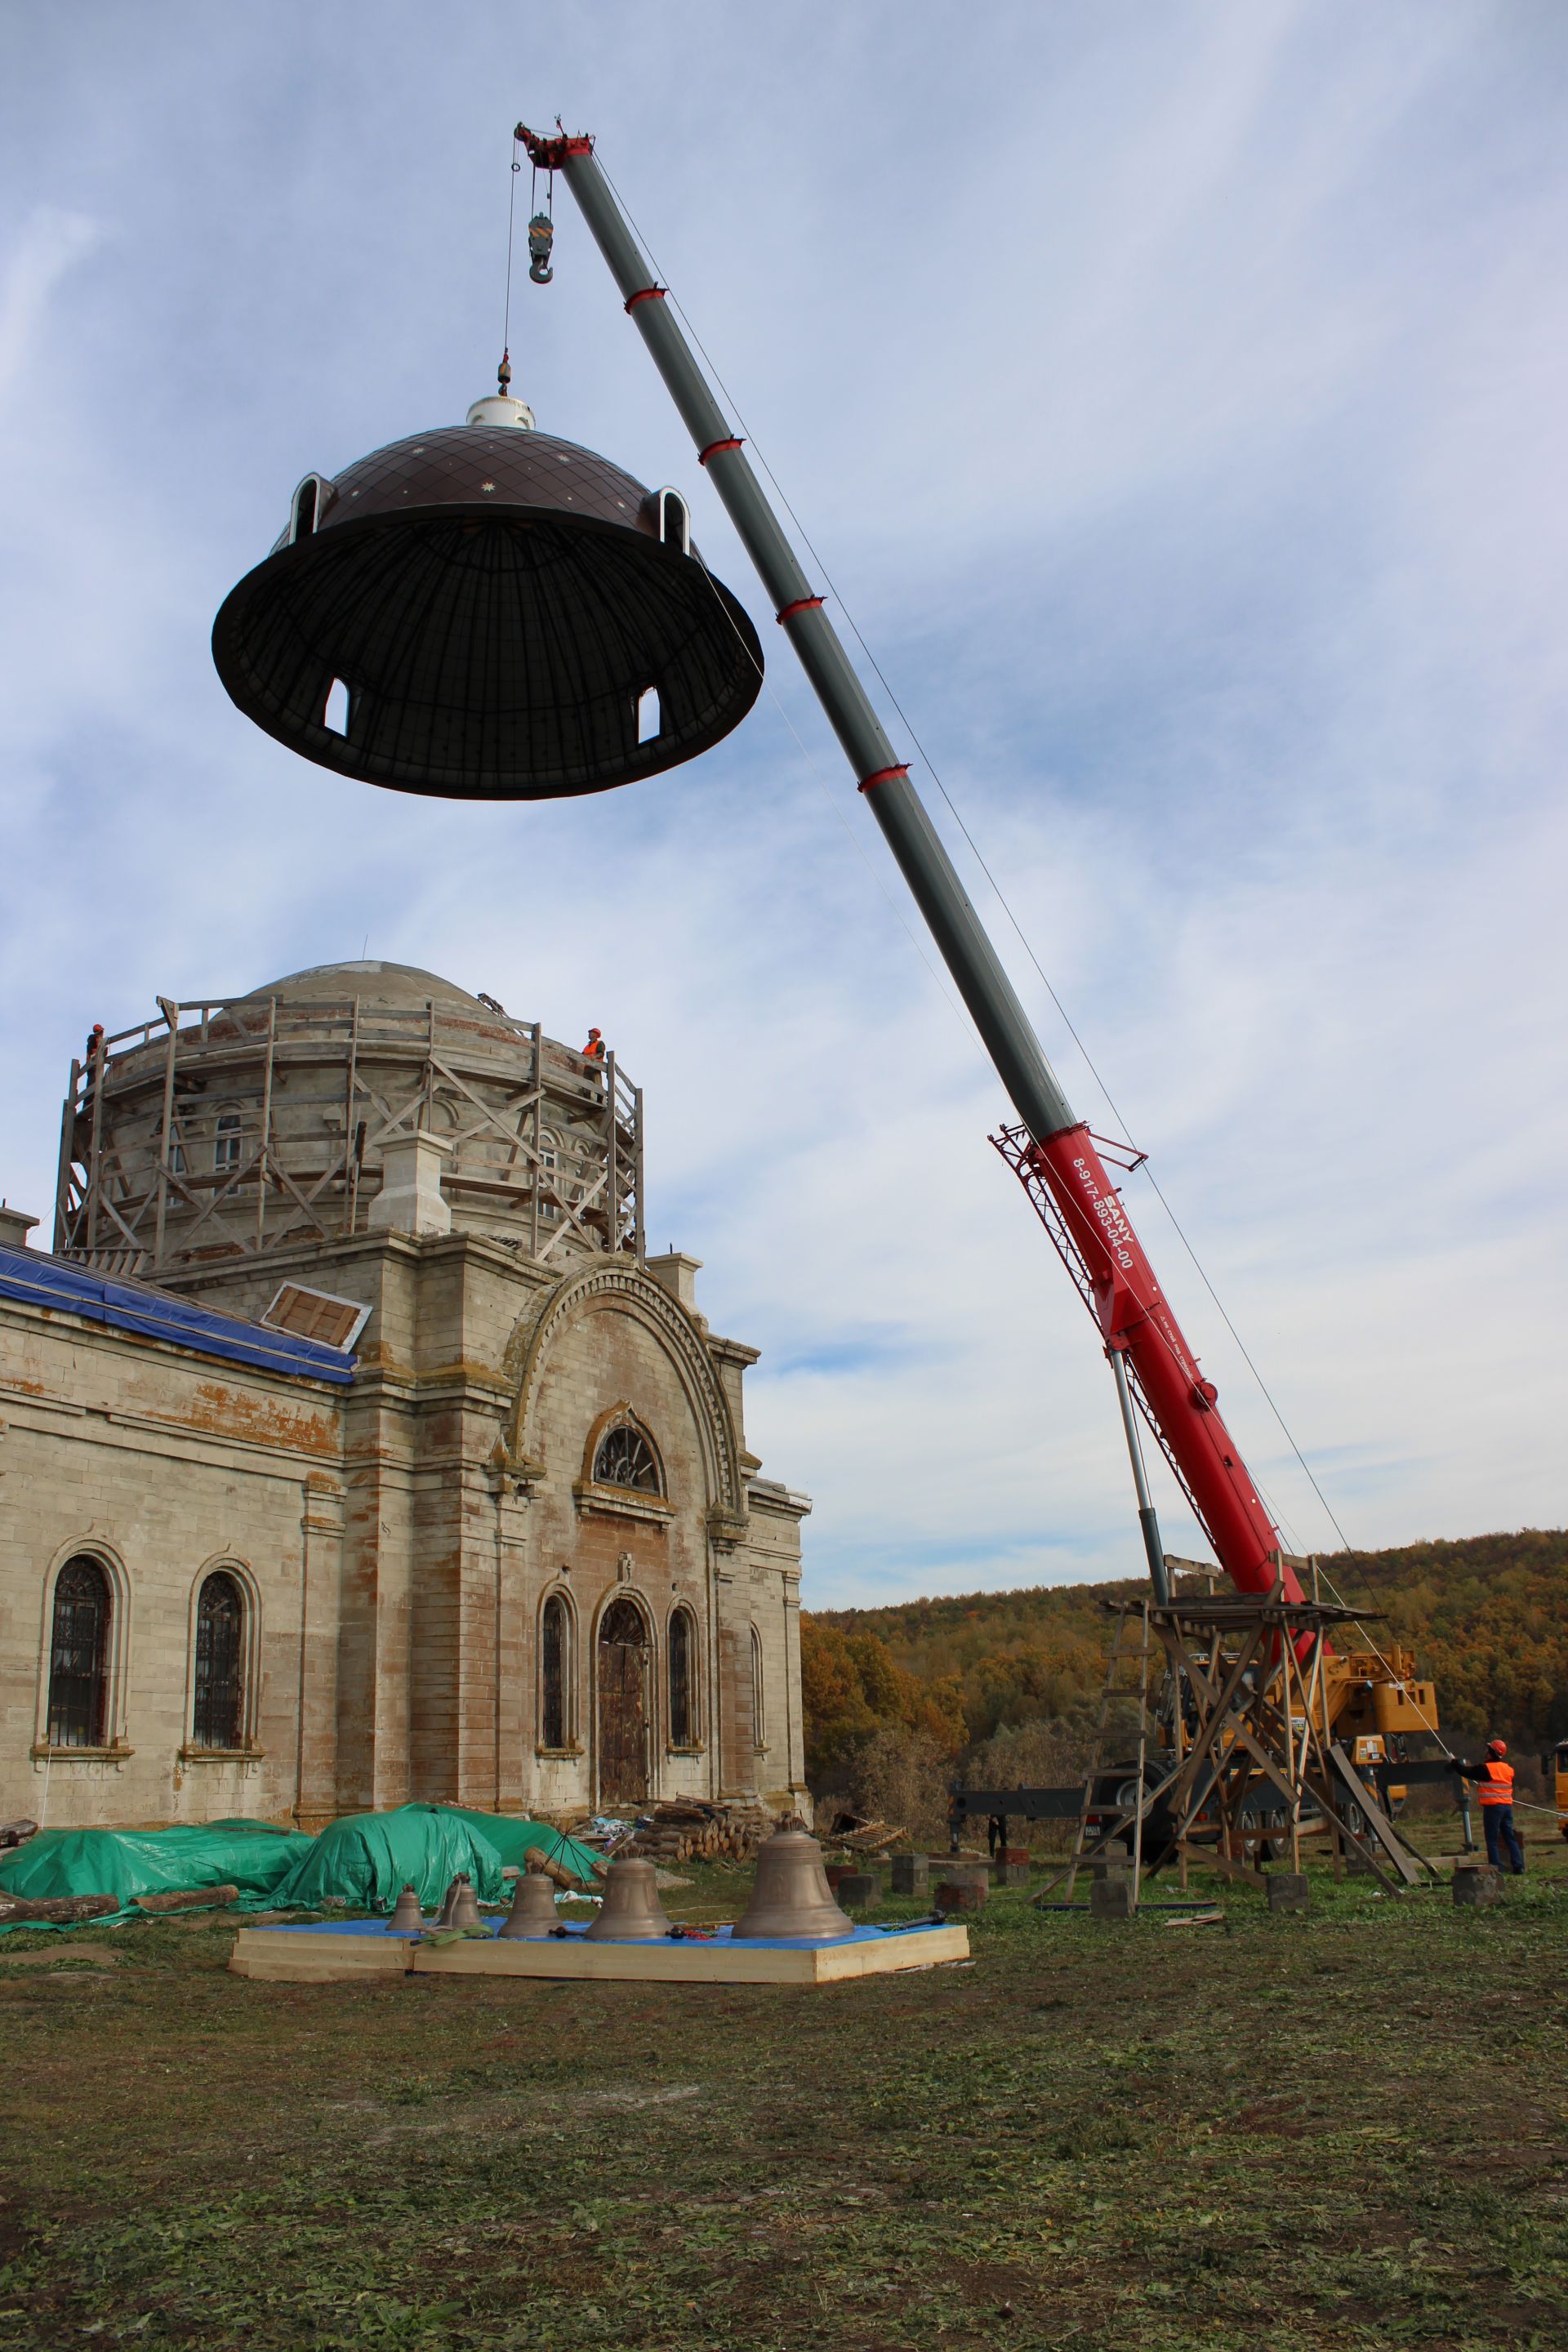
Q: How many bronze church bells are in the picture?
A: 5